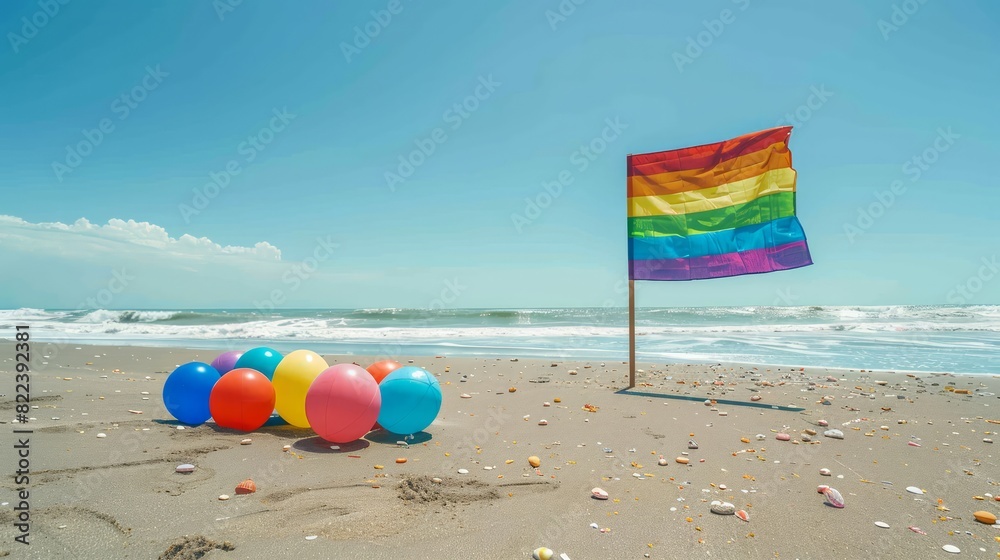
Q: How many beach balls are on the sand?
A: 8